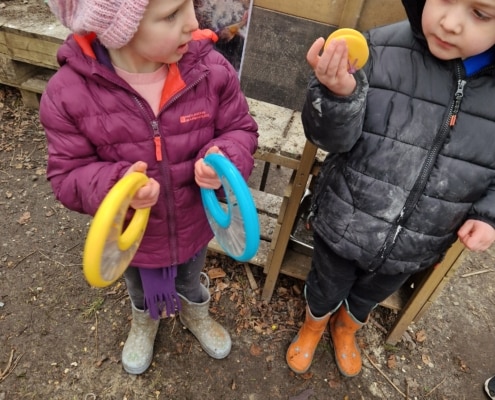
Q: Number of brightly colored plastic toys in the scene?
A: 3